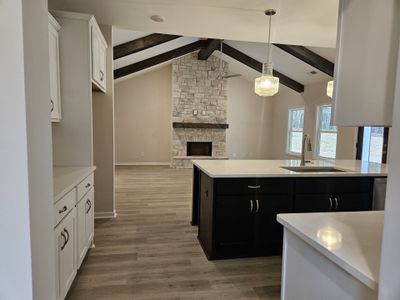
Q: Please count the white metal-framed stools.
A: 0